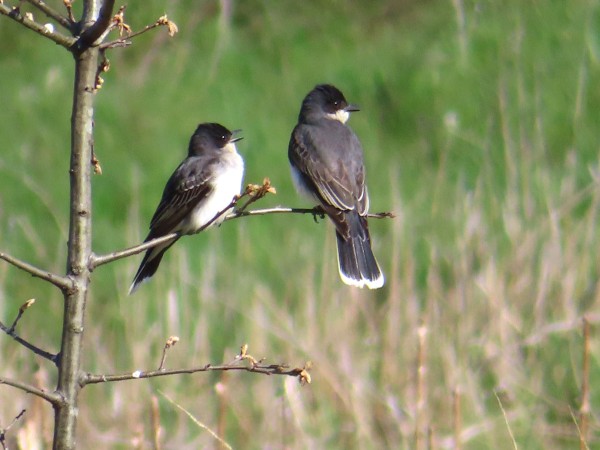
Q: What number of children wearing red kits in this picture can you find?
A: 0